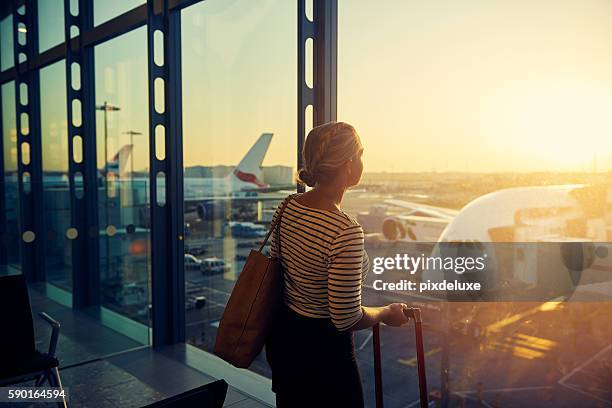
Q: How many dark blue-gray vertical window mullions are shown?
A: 4